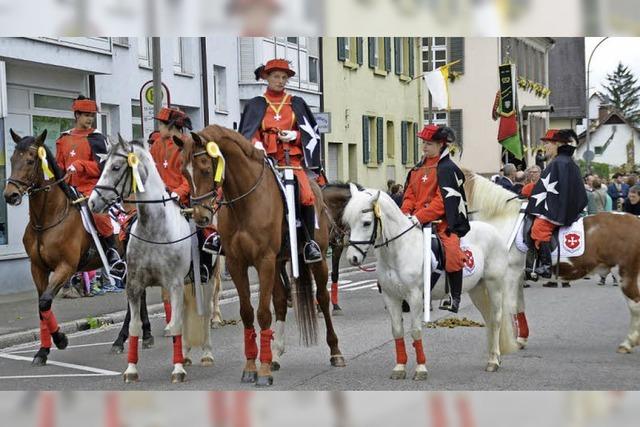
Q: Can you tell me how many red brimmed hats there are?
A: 5